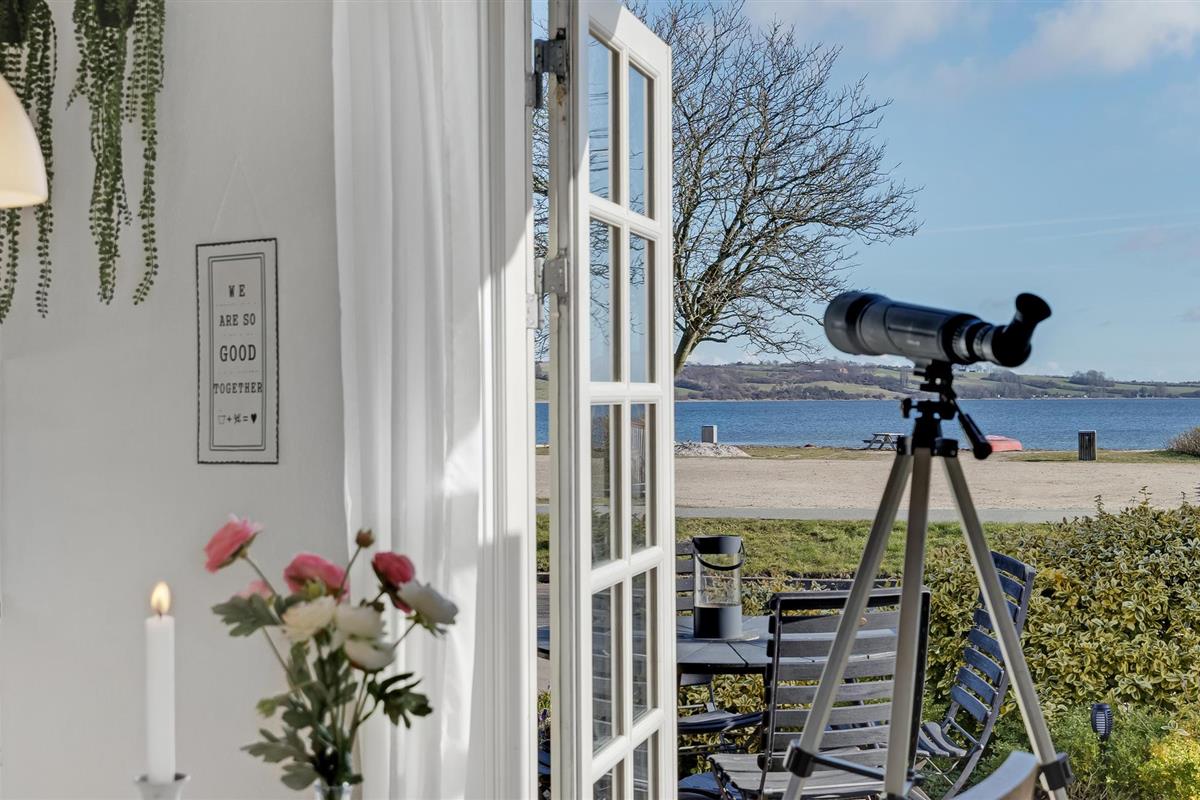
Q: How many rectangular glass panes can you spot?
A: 10